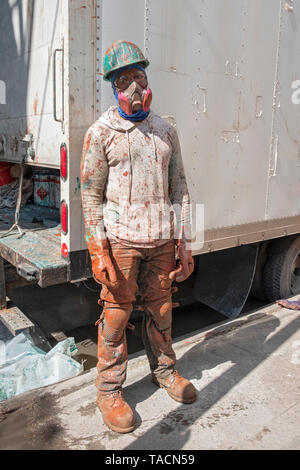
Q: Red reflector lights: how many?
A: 3